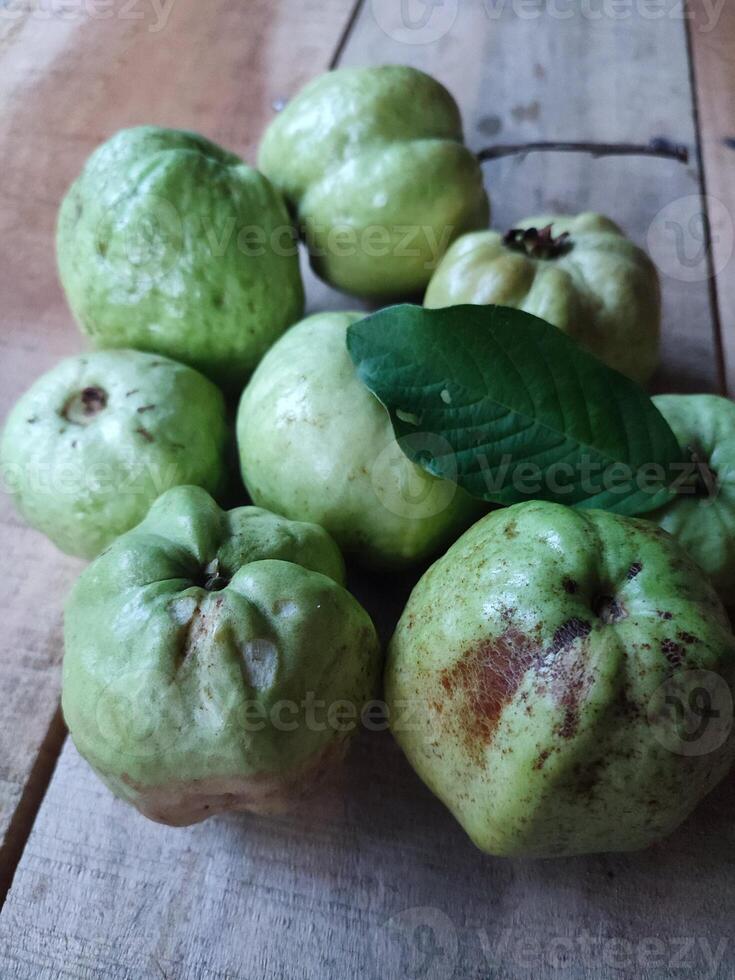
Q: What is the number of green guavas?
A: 8